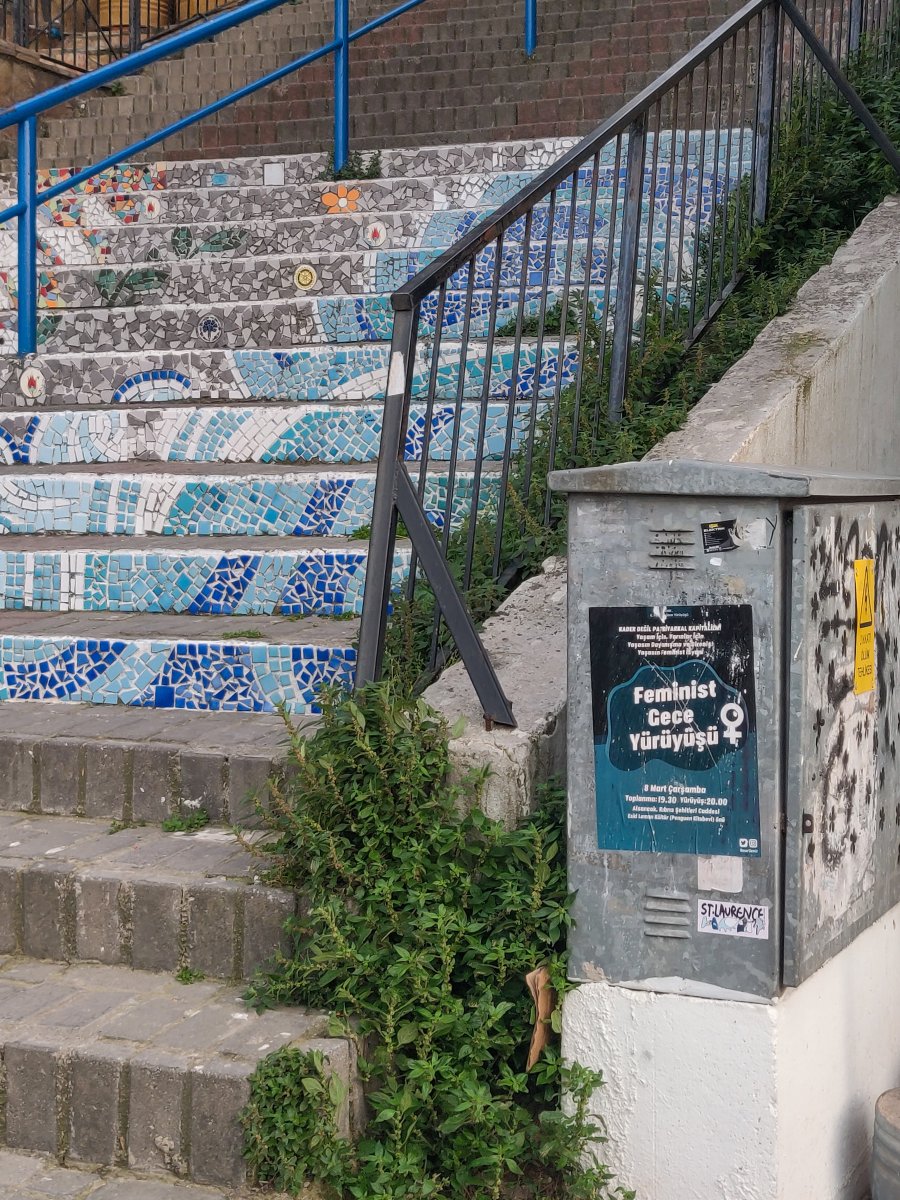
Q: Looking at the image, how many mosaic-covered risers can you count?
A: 10